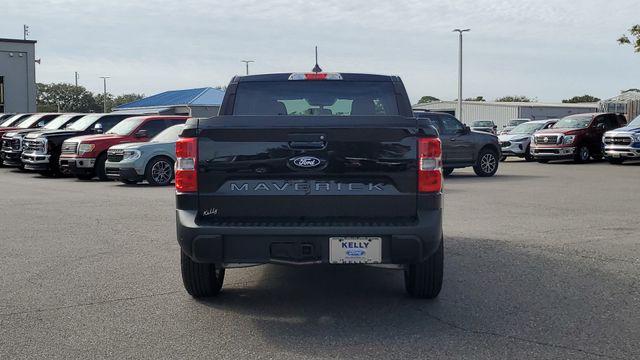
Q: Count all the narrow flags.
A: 0